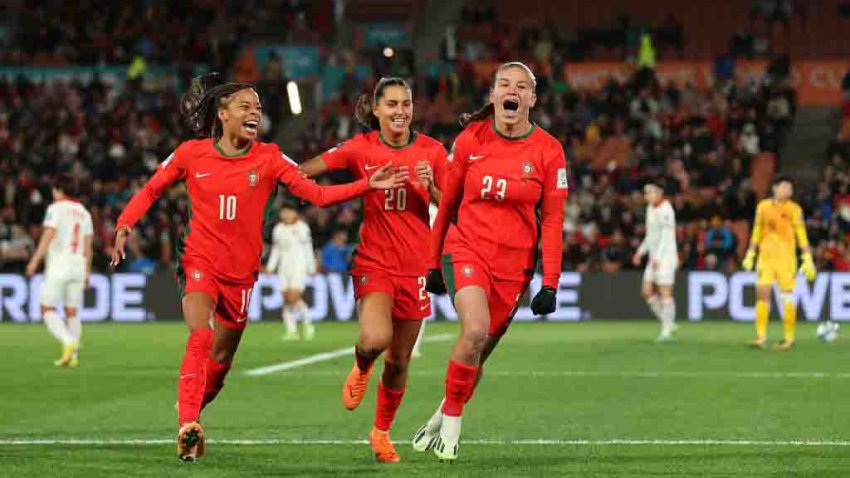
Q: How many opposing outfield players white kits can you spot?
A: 3